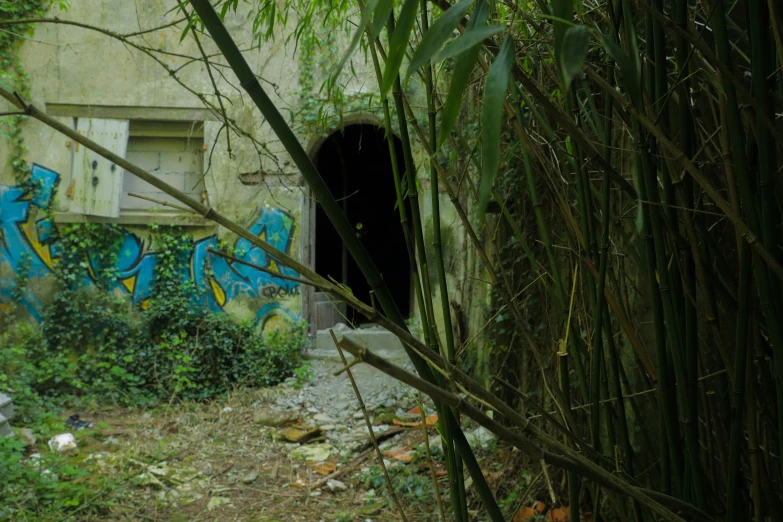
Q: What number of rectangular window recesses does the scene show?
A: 1